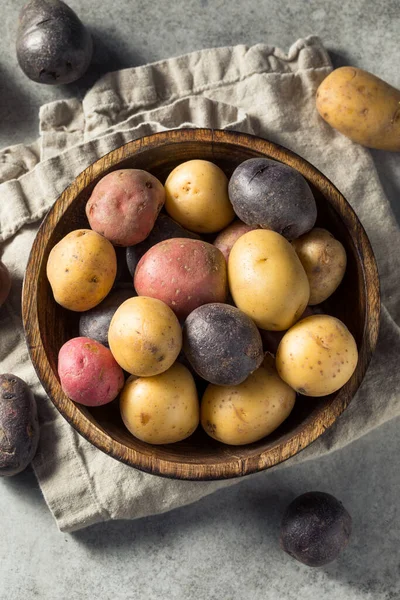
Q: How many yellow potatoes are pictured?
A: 9